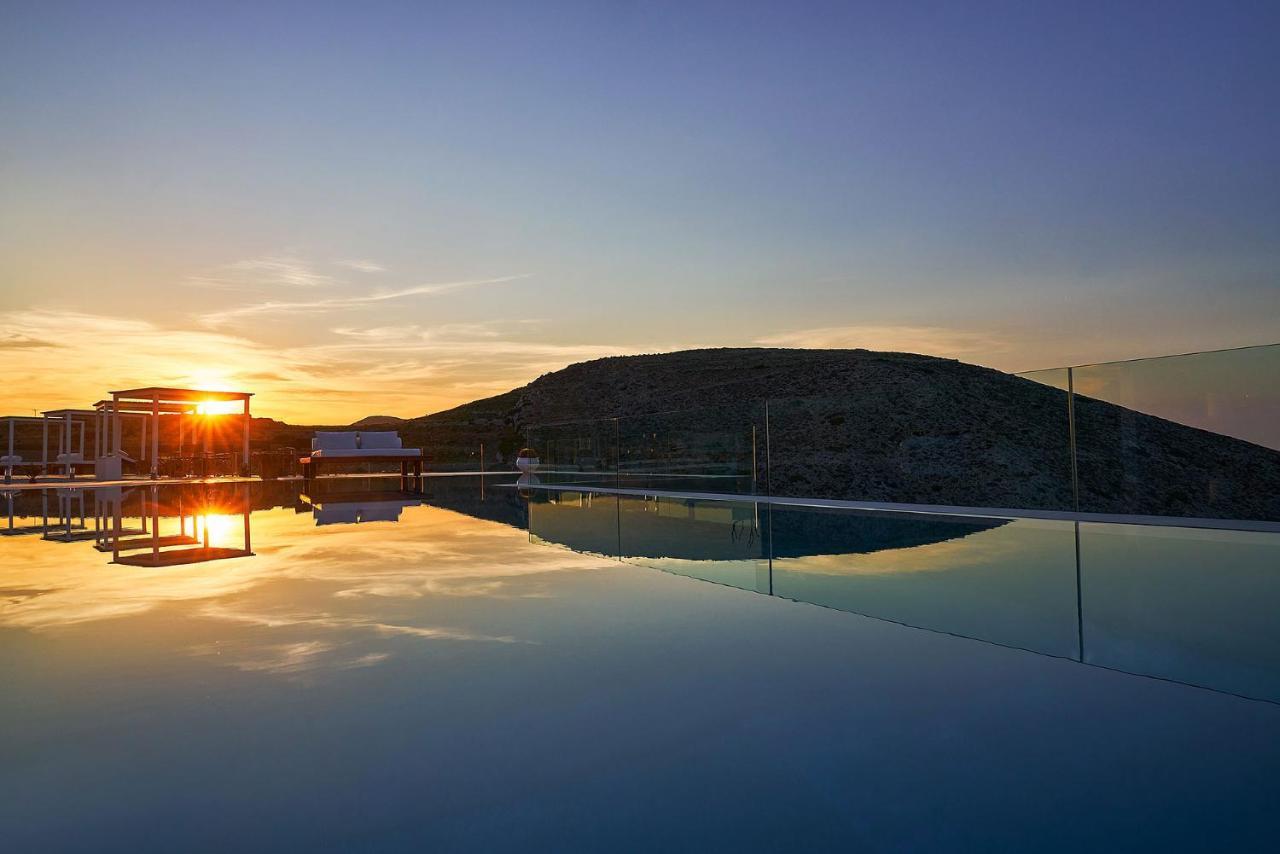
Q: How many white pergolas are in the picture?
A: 4